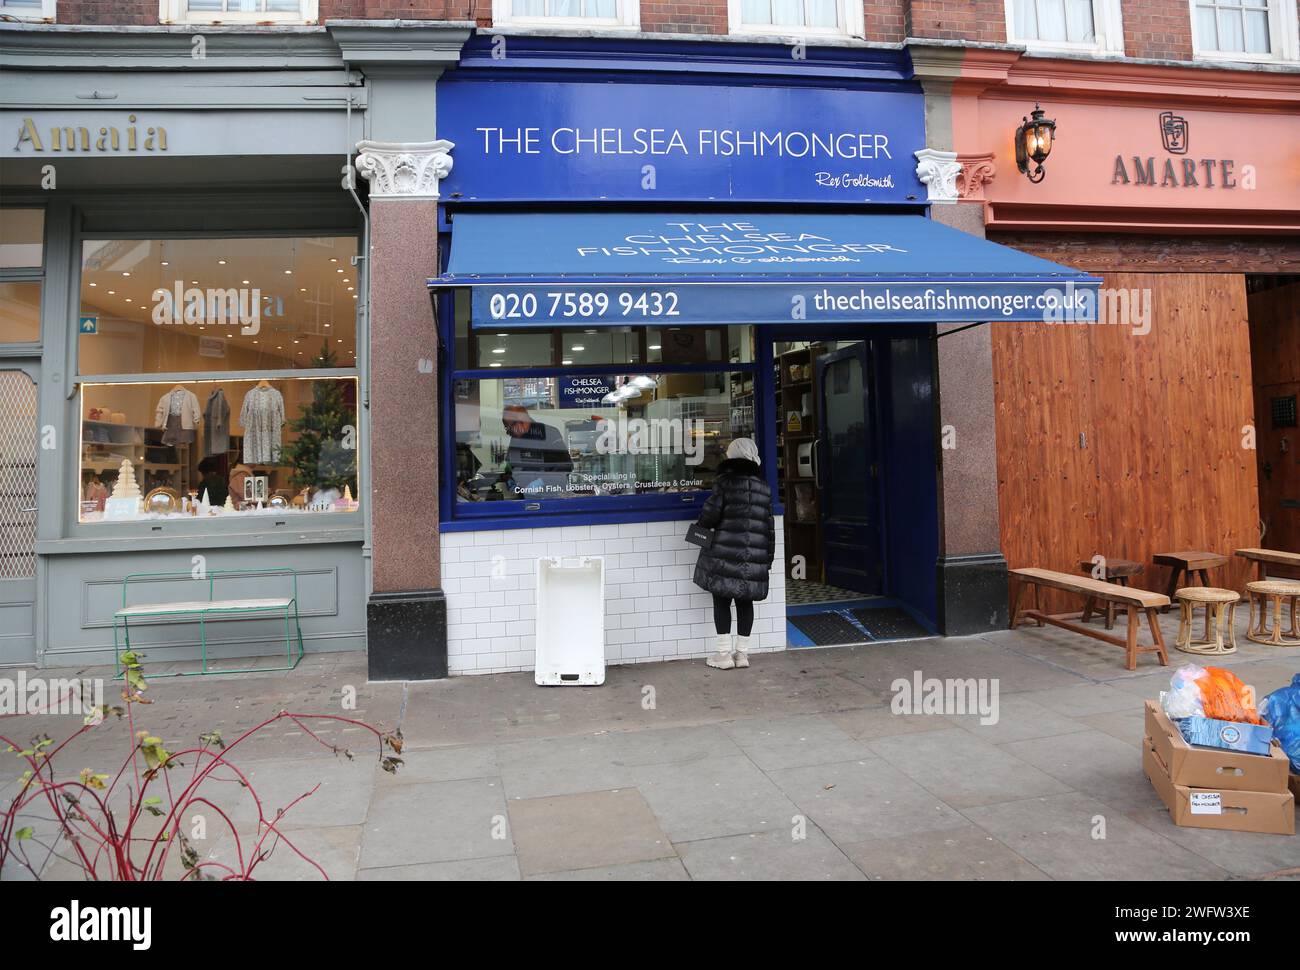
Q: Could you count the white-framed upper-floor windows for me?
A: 6